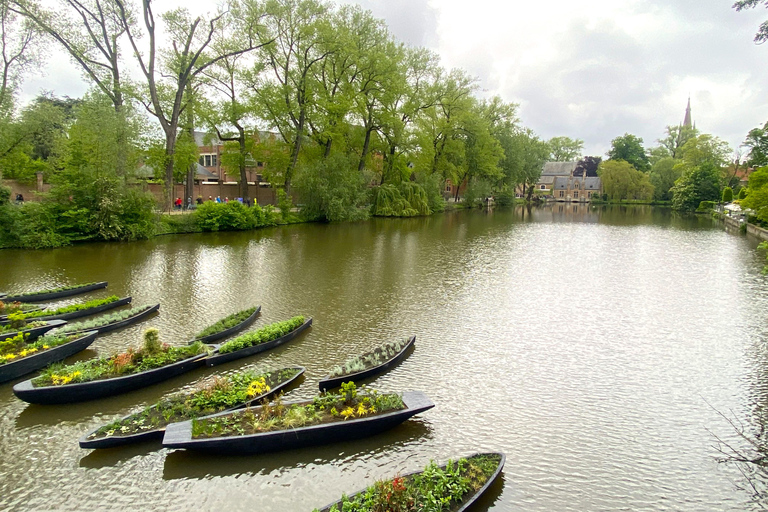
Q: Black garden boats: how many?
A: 13